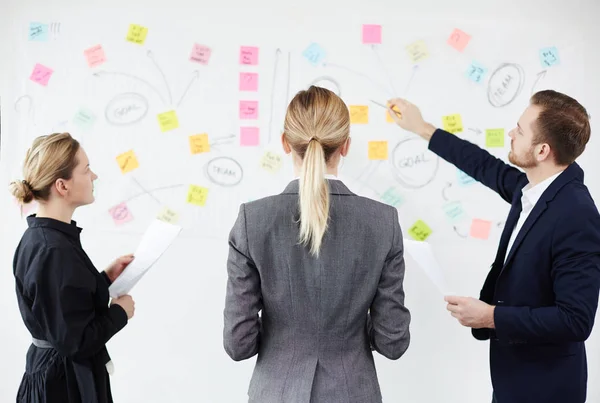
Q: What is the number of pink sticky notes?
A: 11